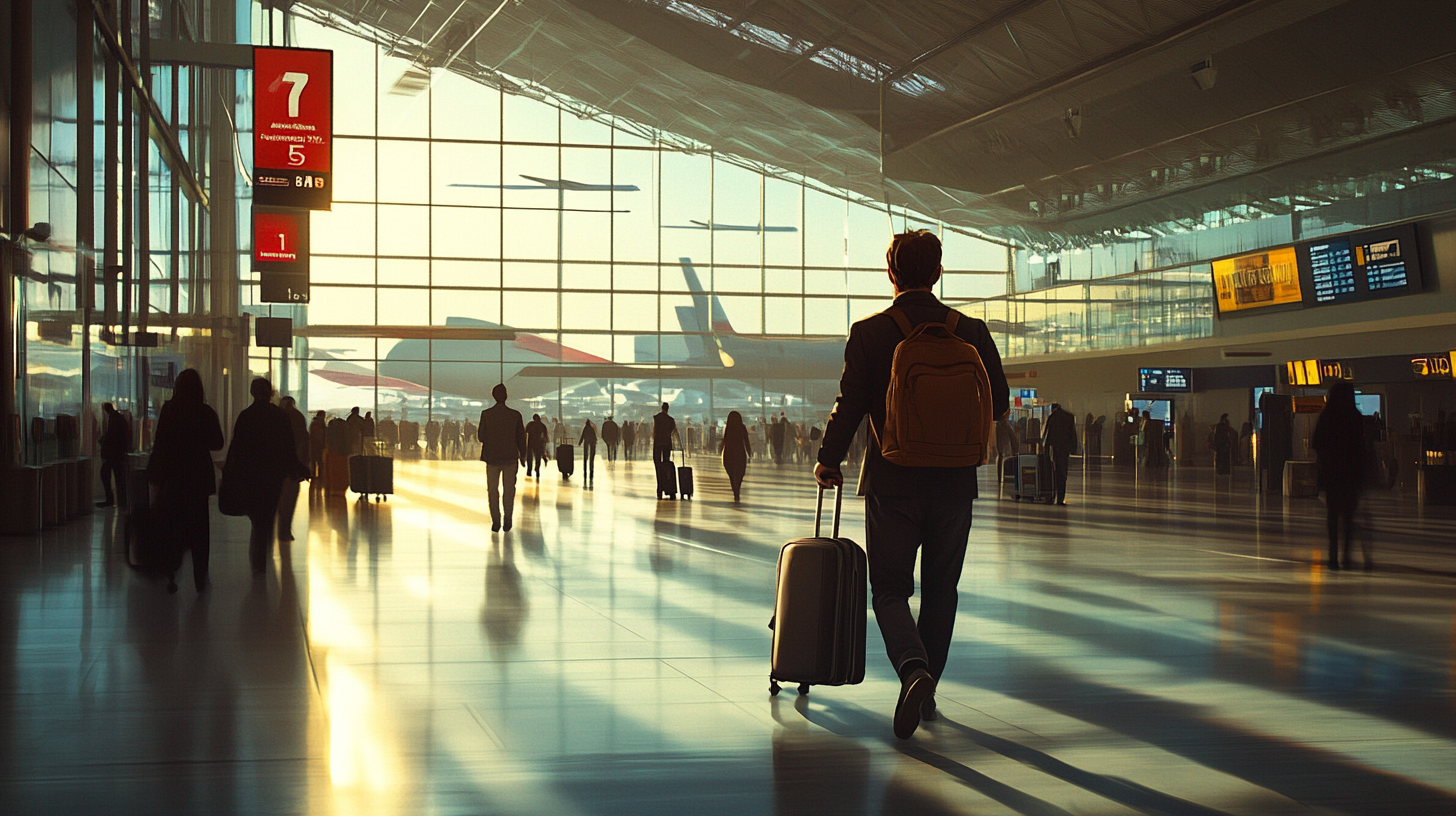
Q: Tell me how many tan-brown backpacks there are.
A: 1